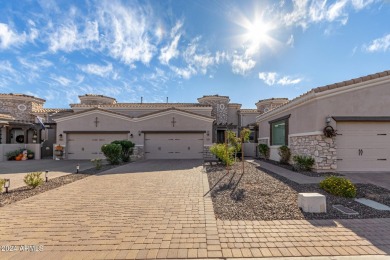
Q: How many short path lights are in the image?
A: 3